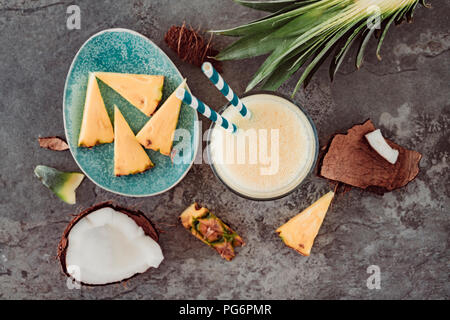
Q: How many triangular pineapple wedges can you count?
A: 5